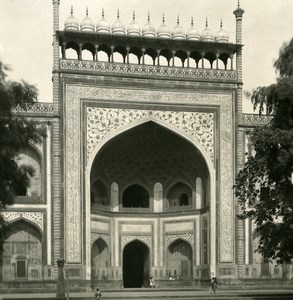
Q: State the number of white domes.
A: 11